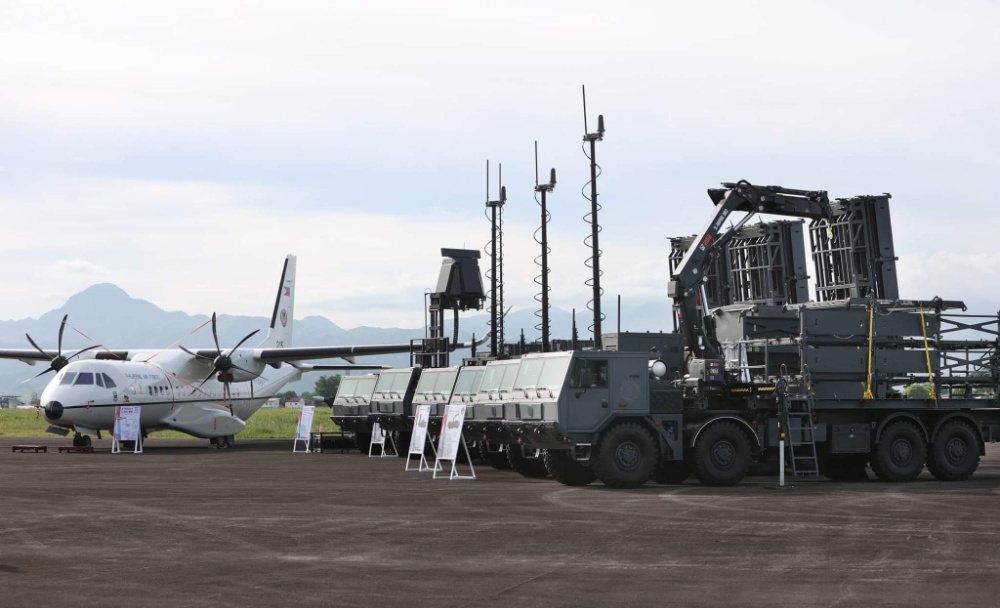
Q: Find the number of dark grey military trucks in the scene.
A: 6